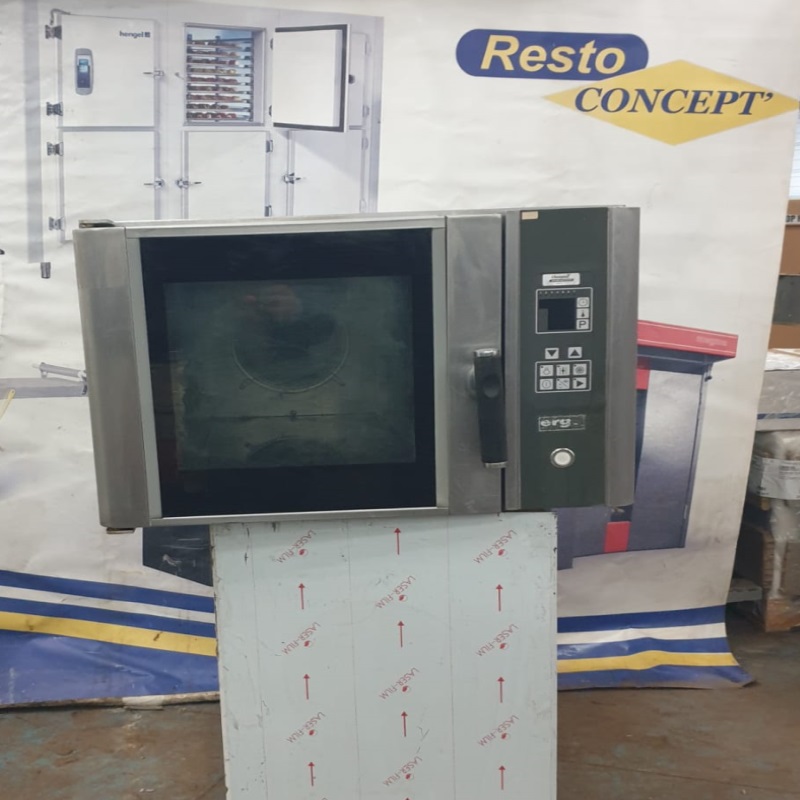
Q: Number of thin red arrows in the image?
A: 9